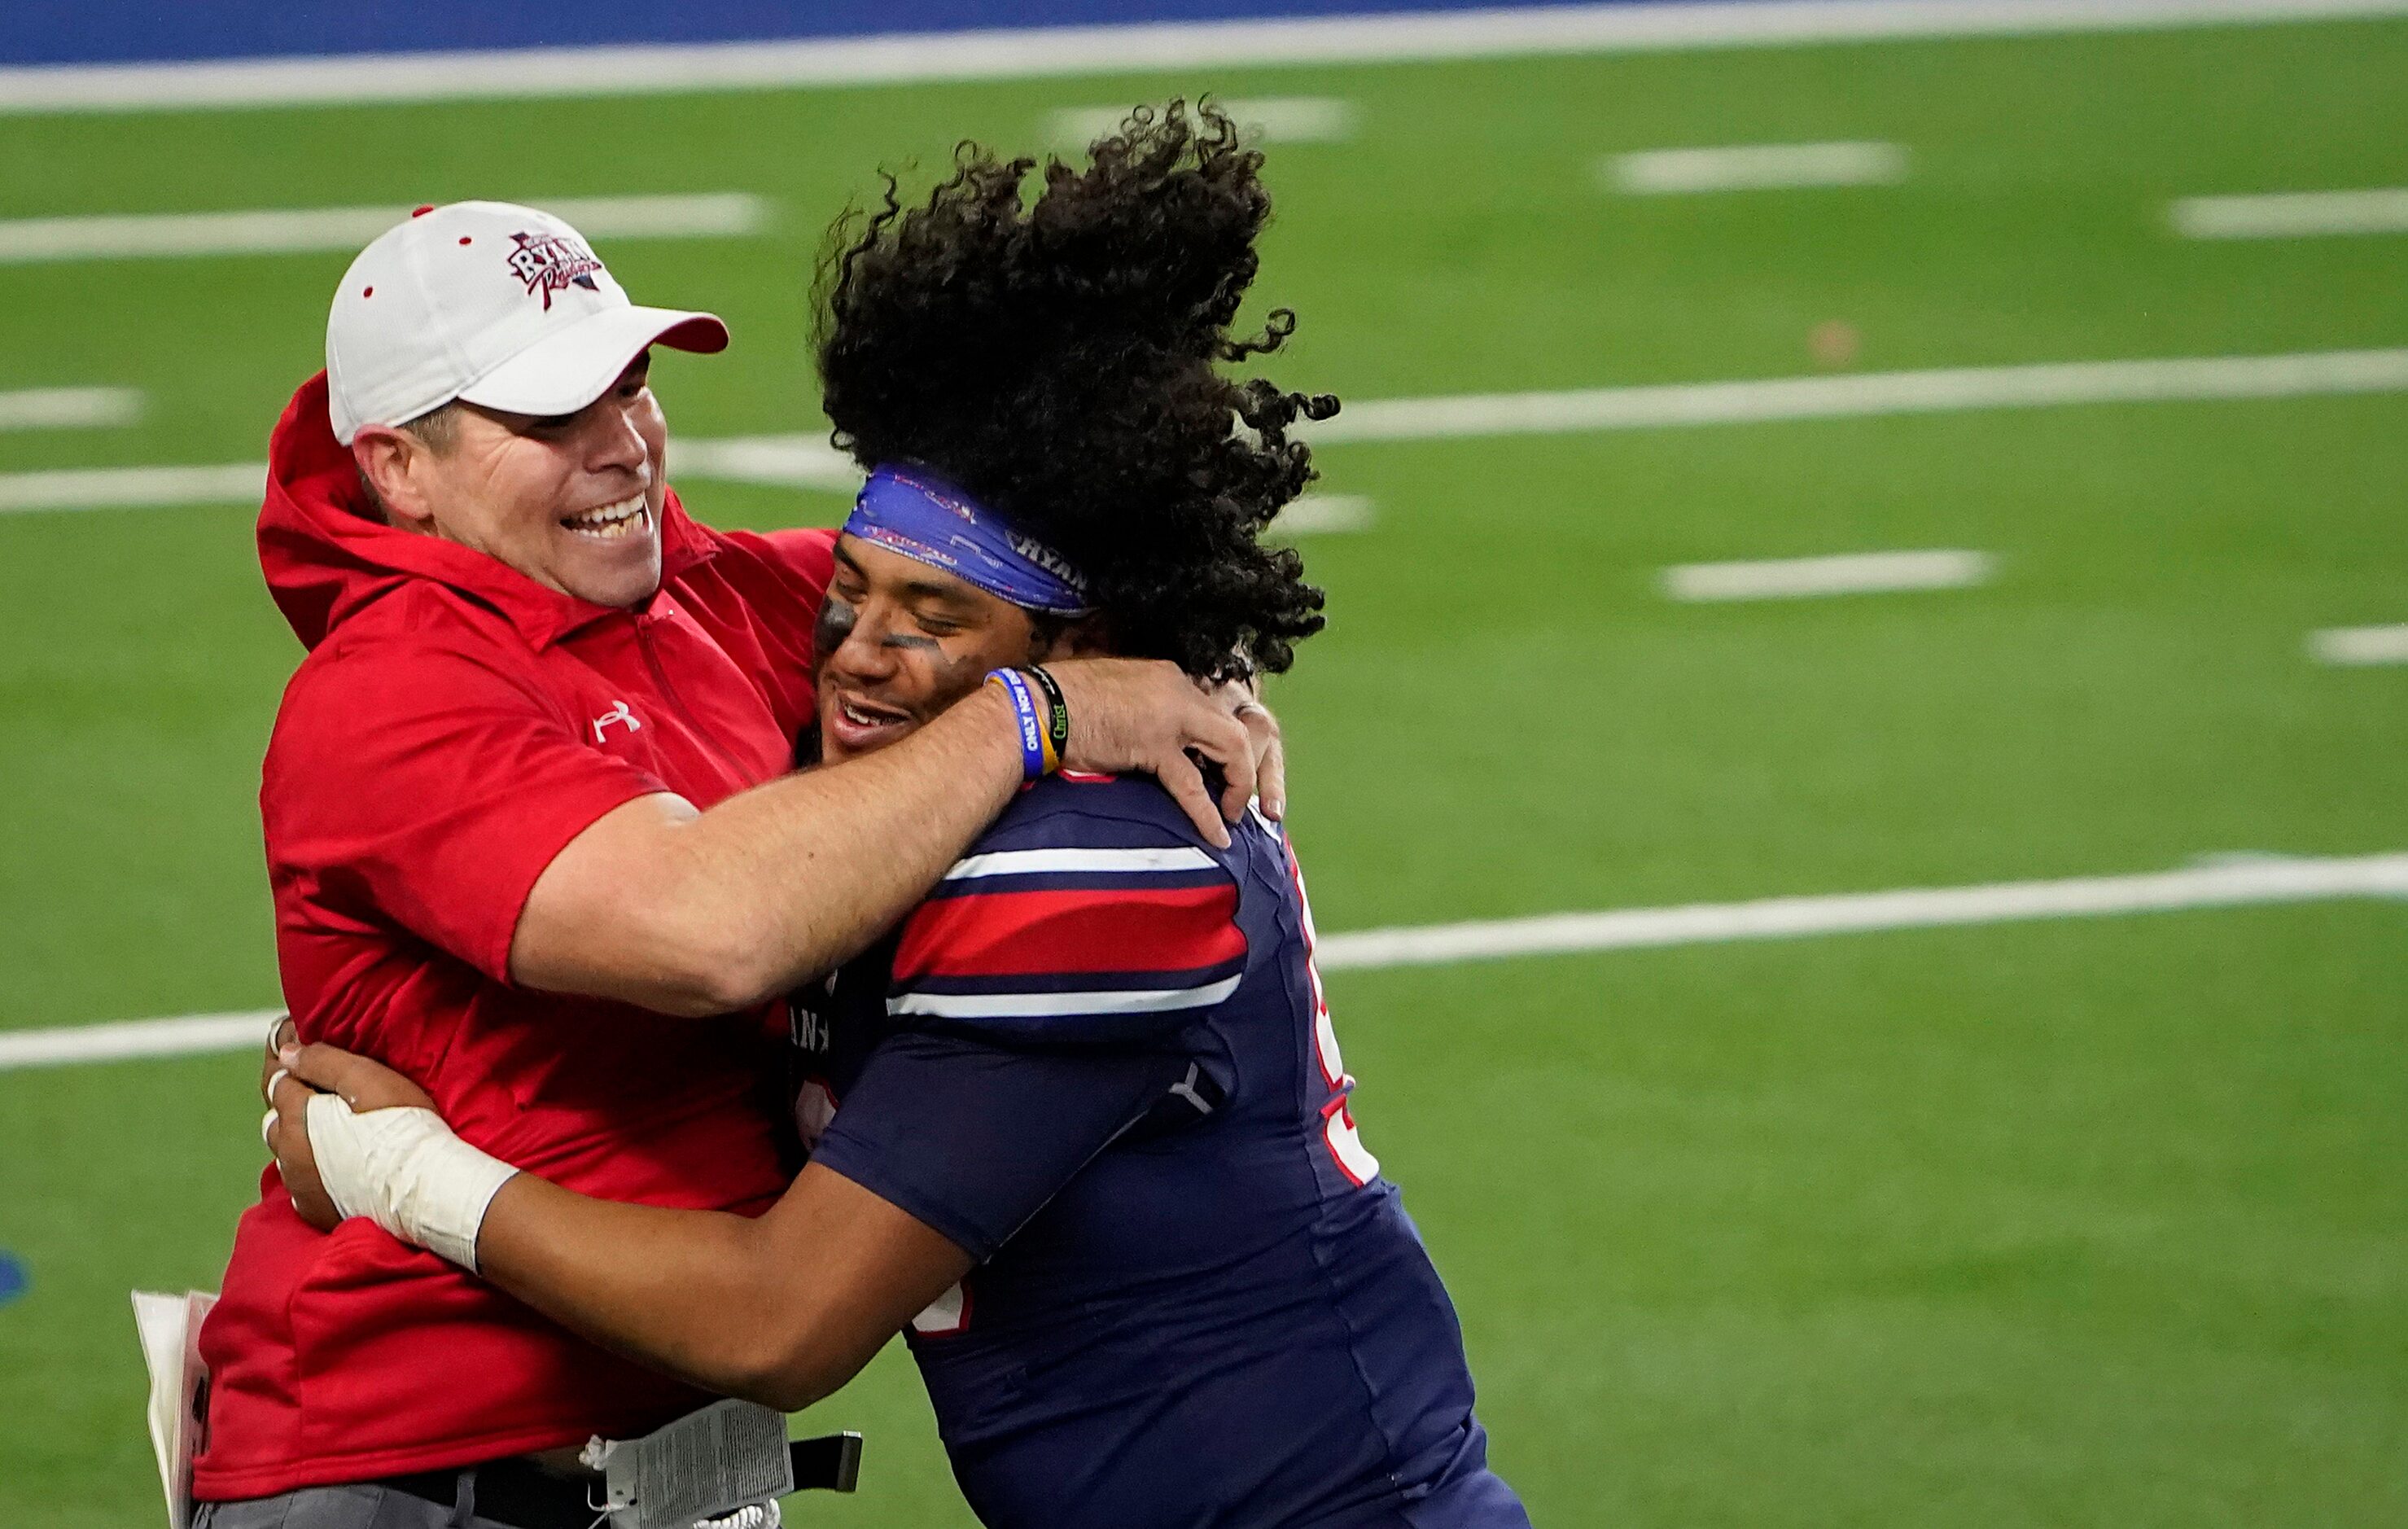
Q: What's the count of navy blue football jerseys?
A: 1